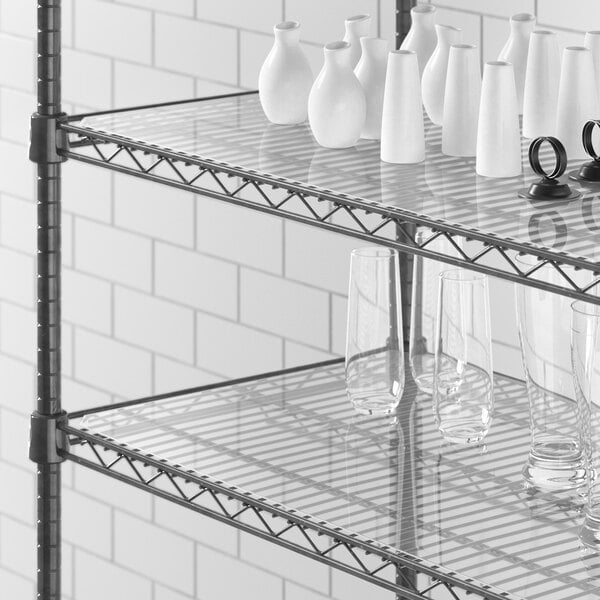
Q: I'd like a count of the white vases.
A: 13